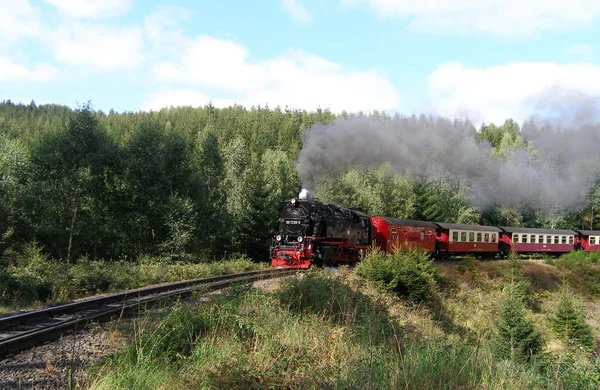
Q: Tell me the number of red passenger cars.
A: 4